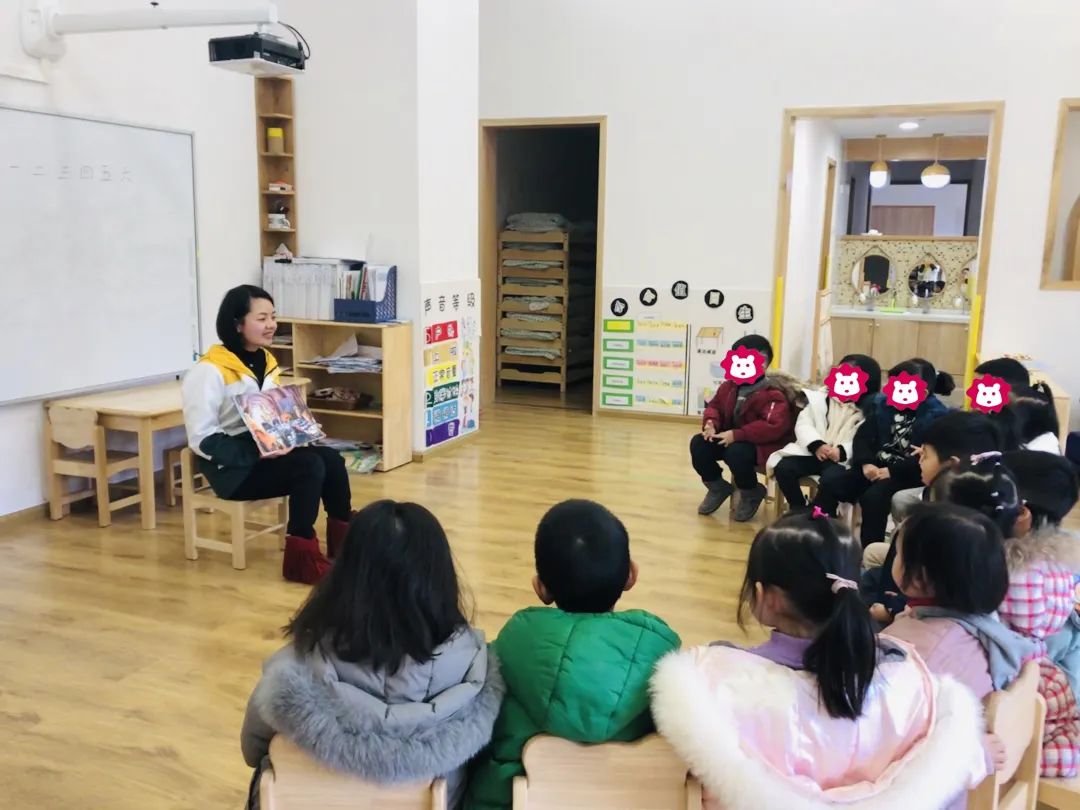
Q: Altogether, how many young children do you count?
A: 12